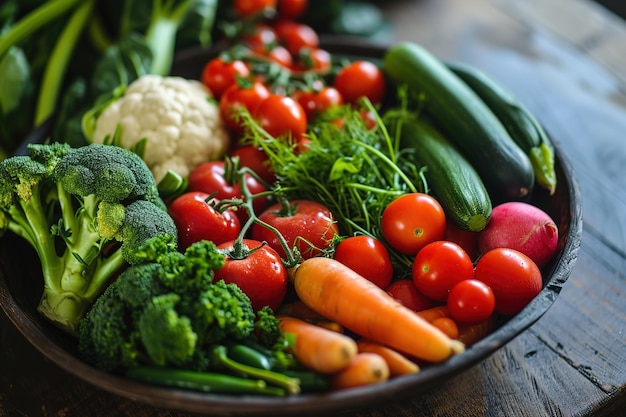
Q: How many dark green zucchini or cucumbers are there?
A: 3